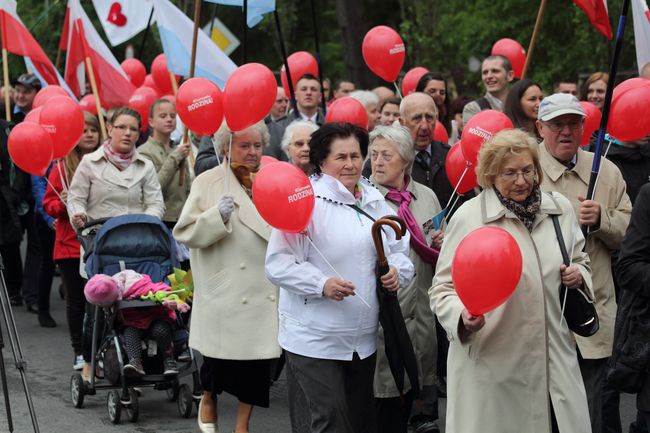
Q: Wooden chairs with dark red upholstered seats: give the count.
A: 0